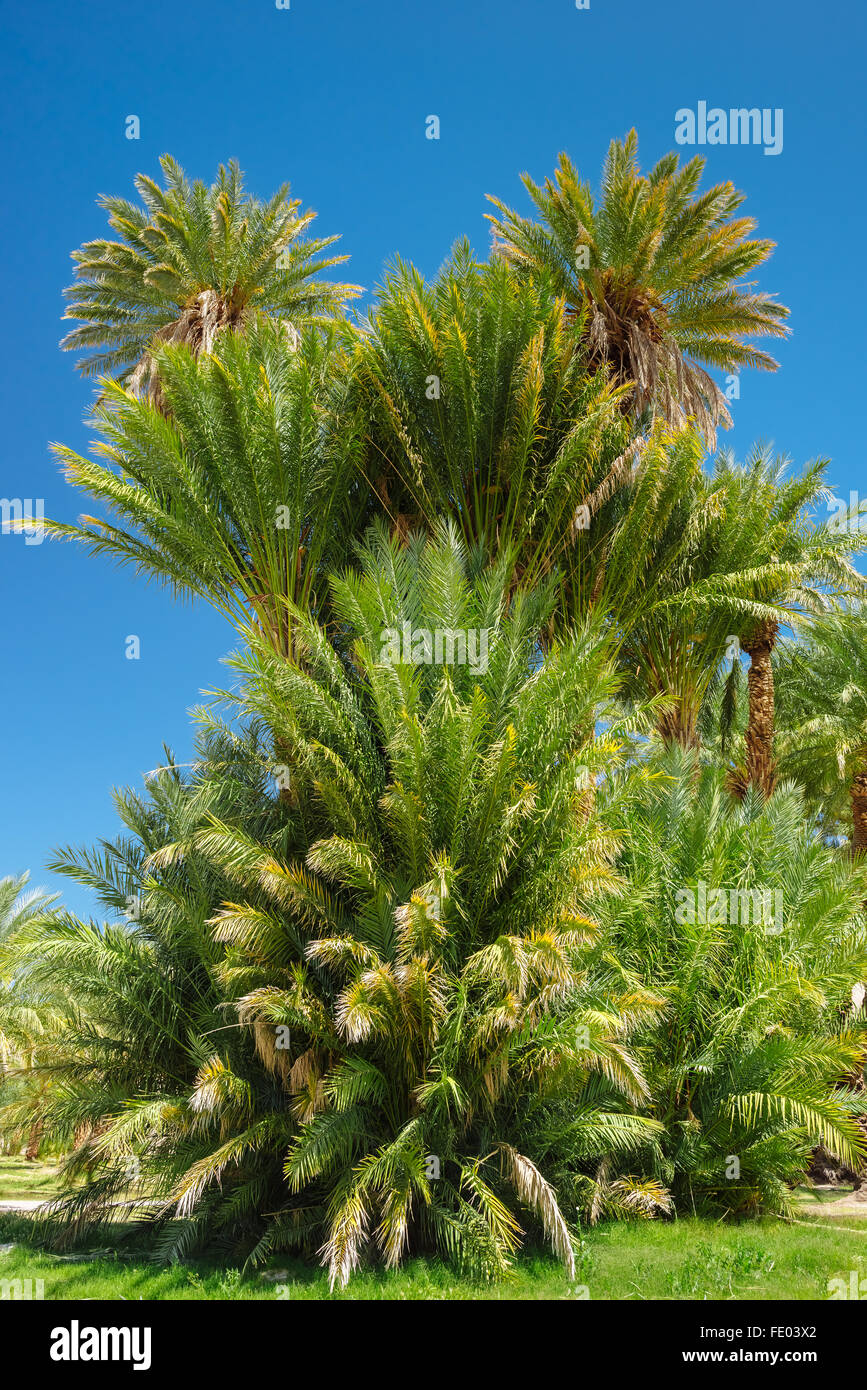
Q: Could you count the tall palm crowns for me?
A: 2